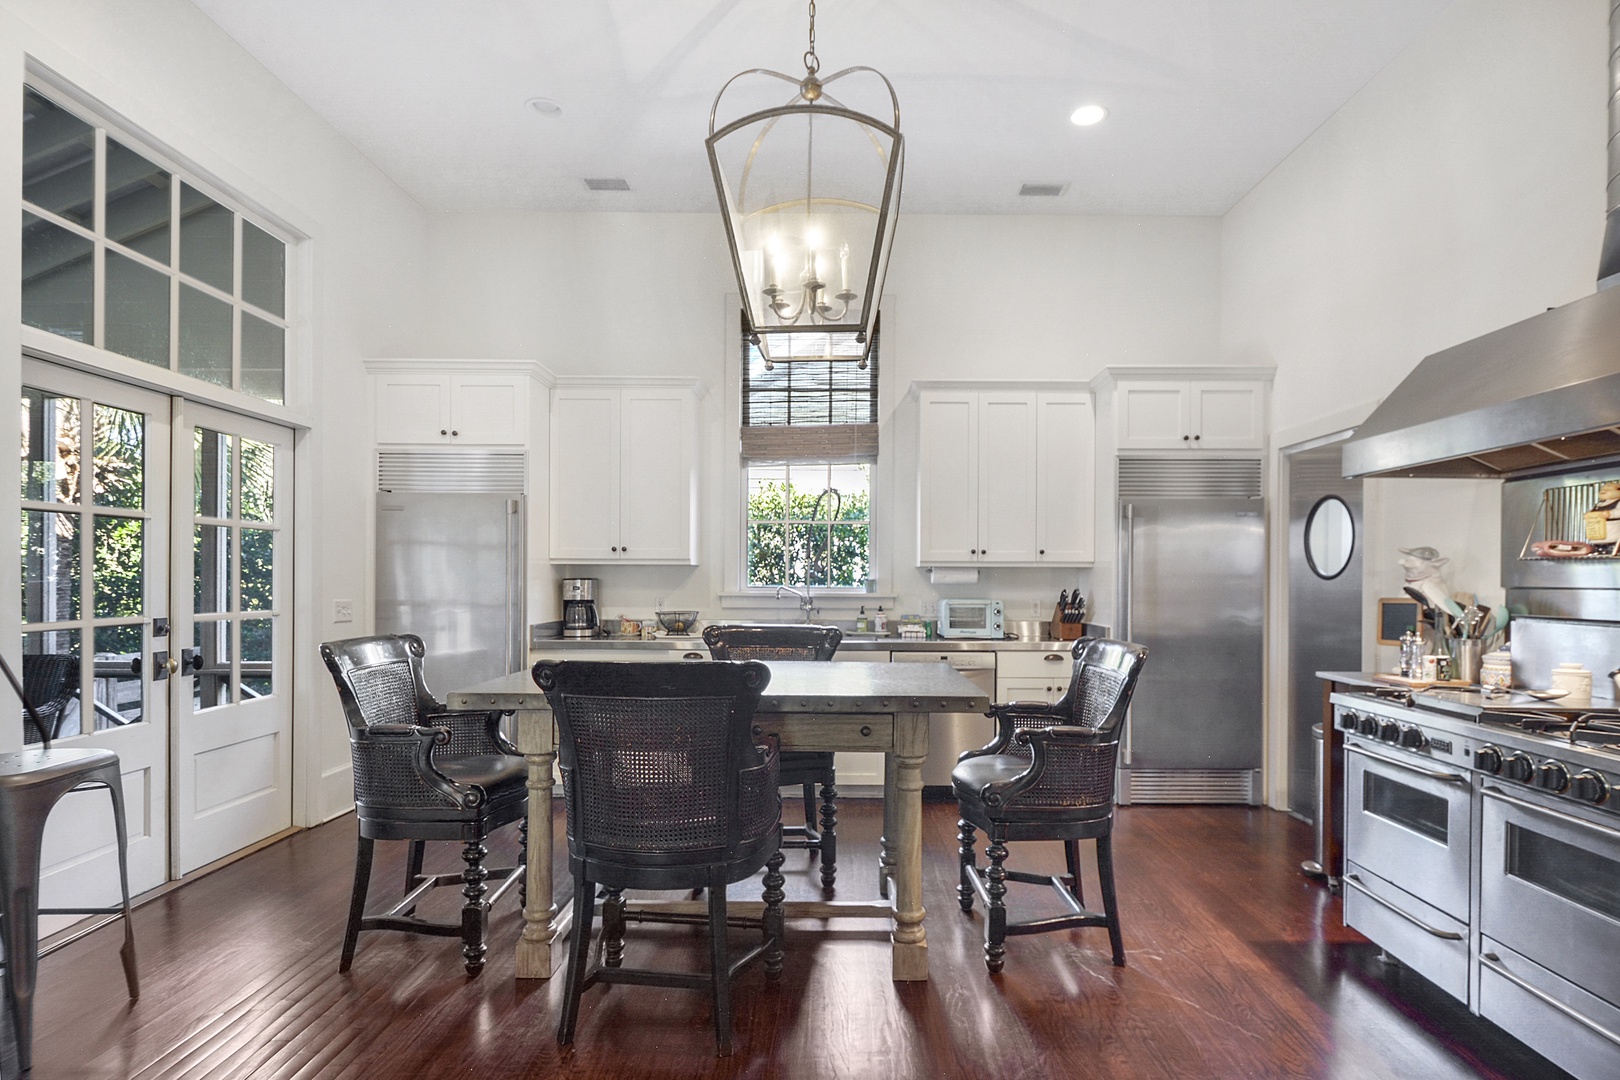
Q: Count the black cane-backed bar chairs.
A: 4